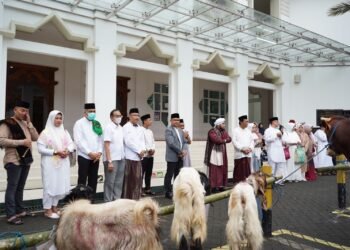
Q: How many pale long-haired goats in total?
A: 3